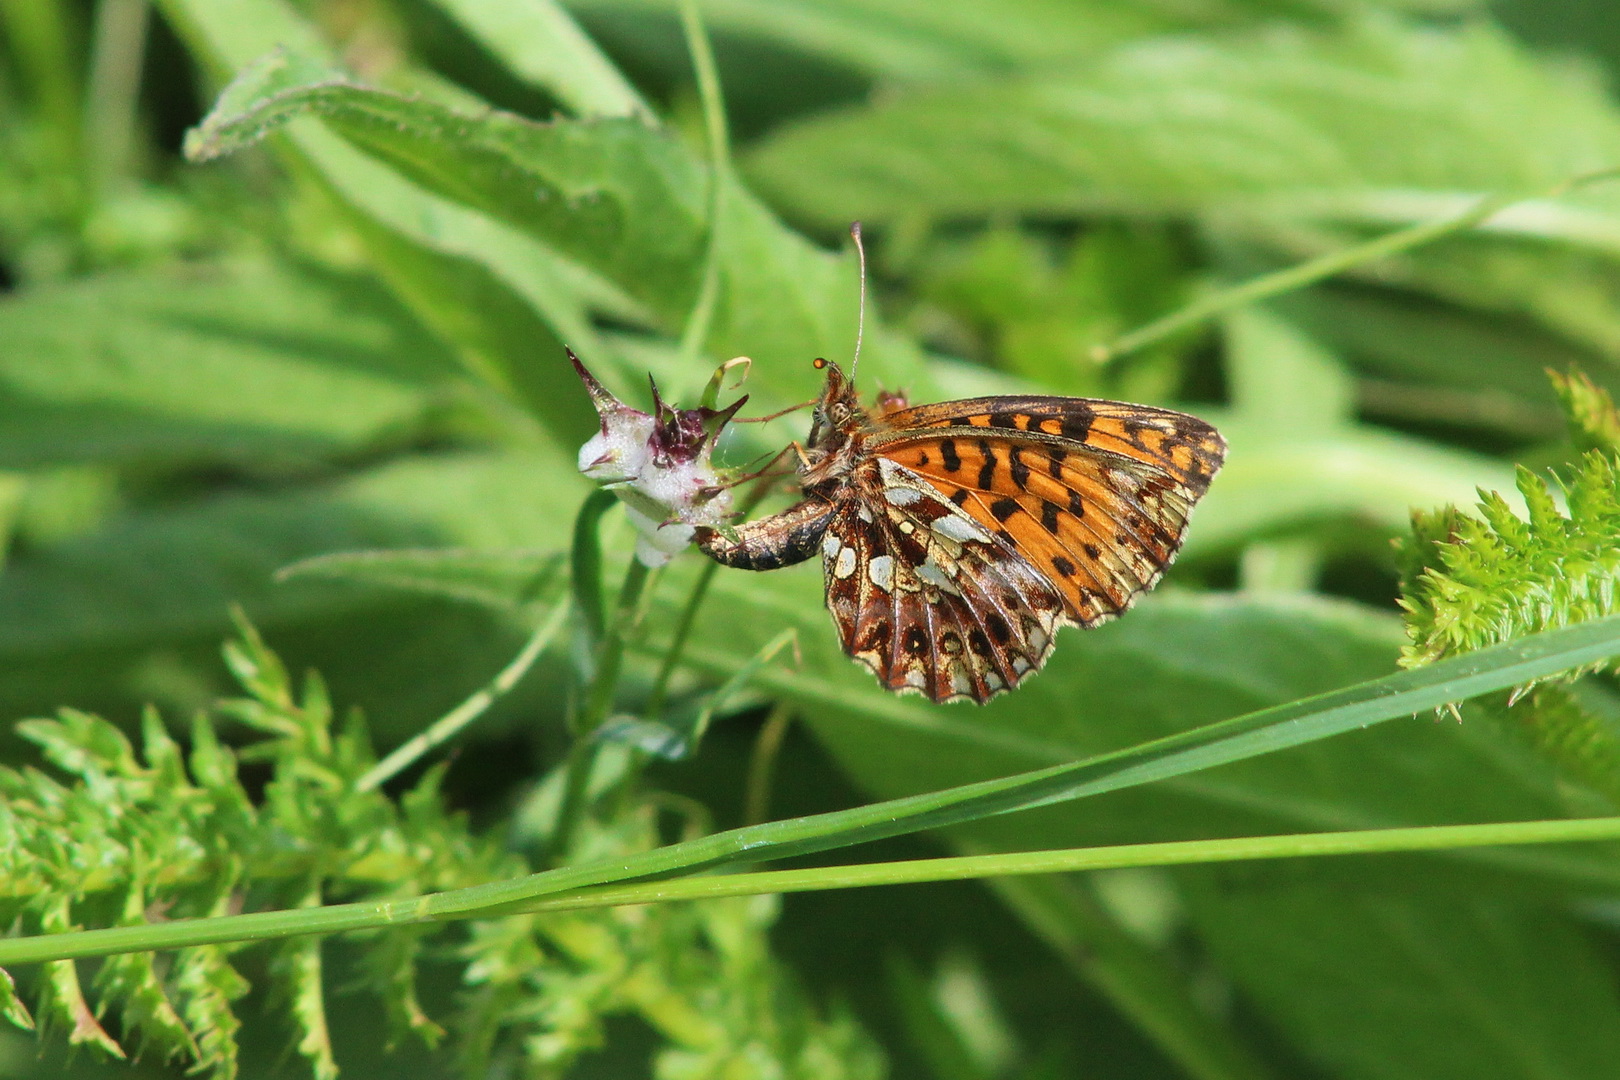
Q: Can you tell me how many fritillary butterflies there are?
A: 1